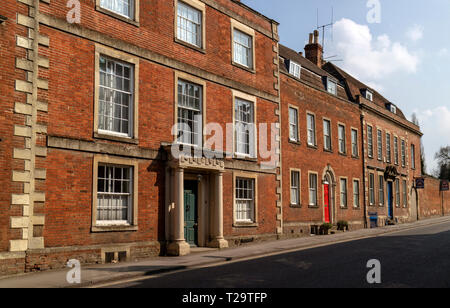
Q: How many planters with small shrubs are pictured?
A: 2